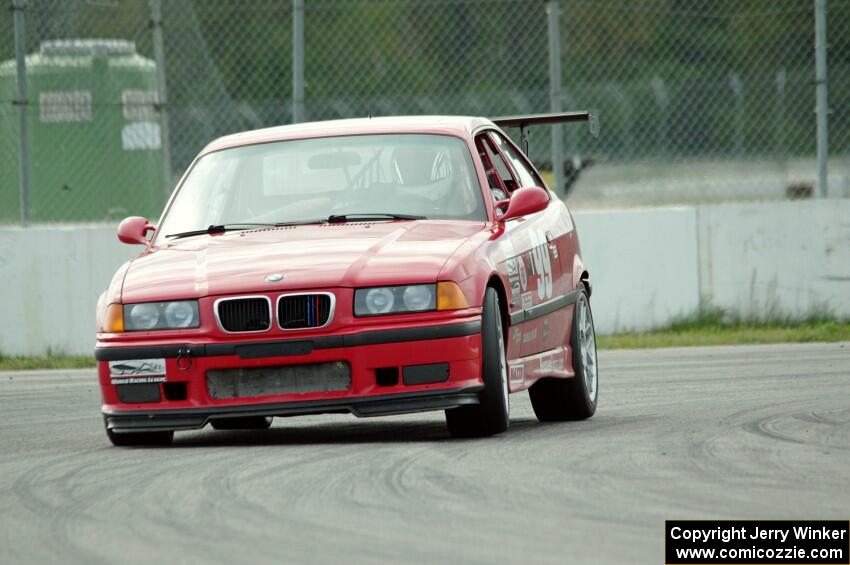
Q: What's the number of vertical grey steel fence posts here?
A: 5